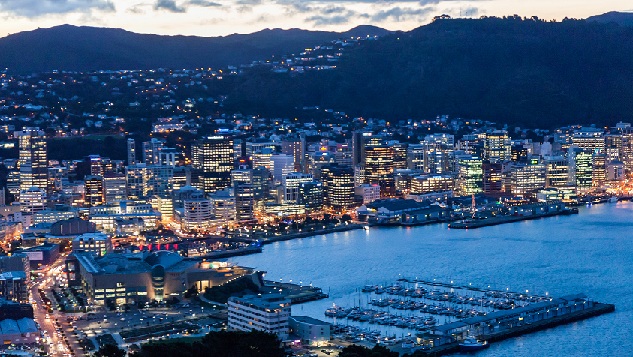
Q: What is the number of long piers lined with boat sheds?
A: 1